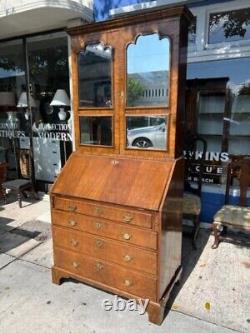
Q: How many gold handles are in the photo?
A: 8